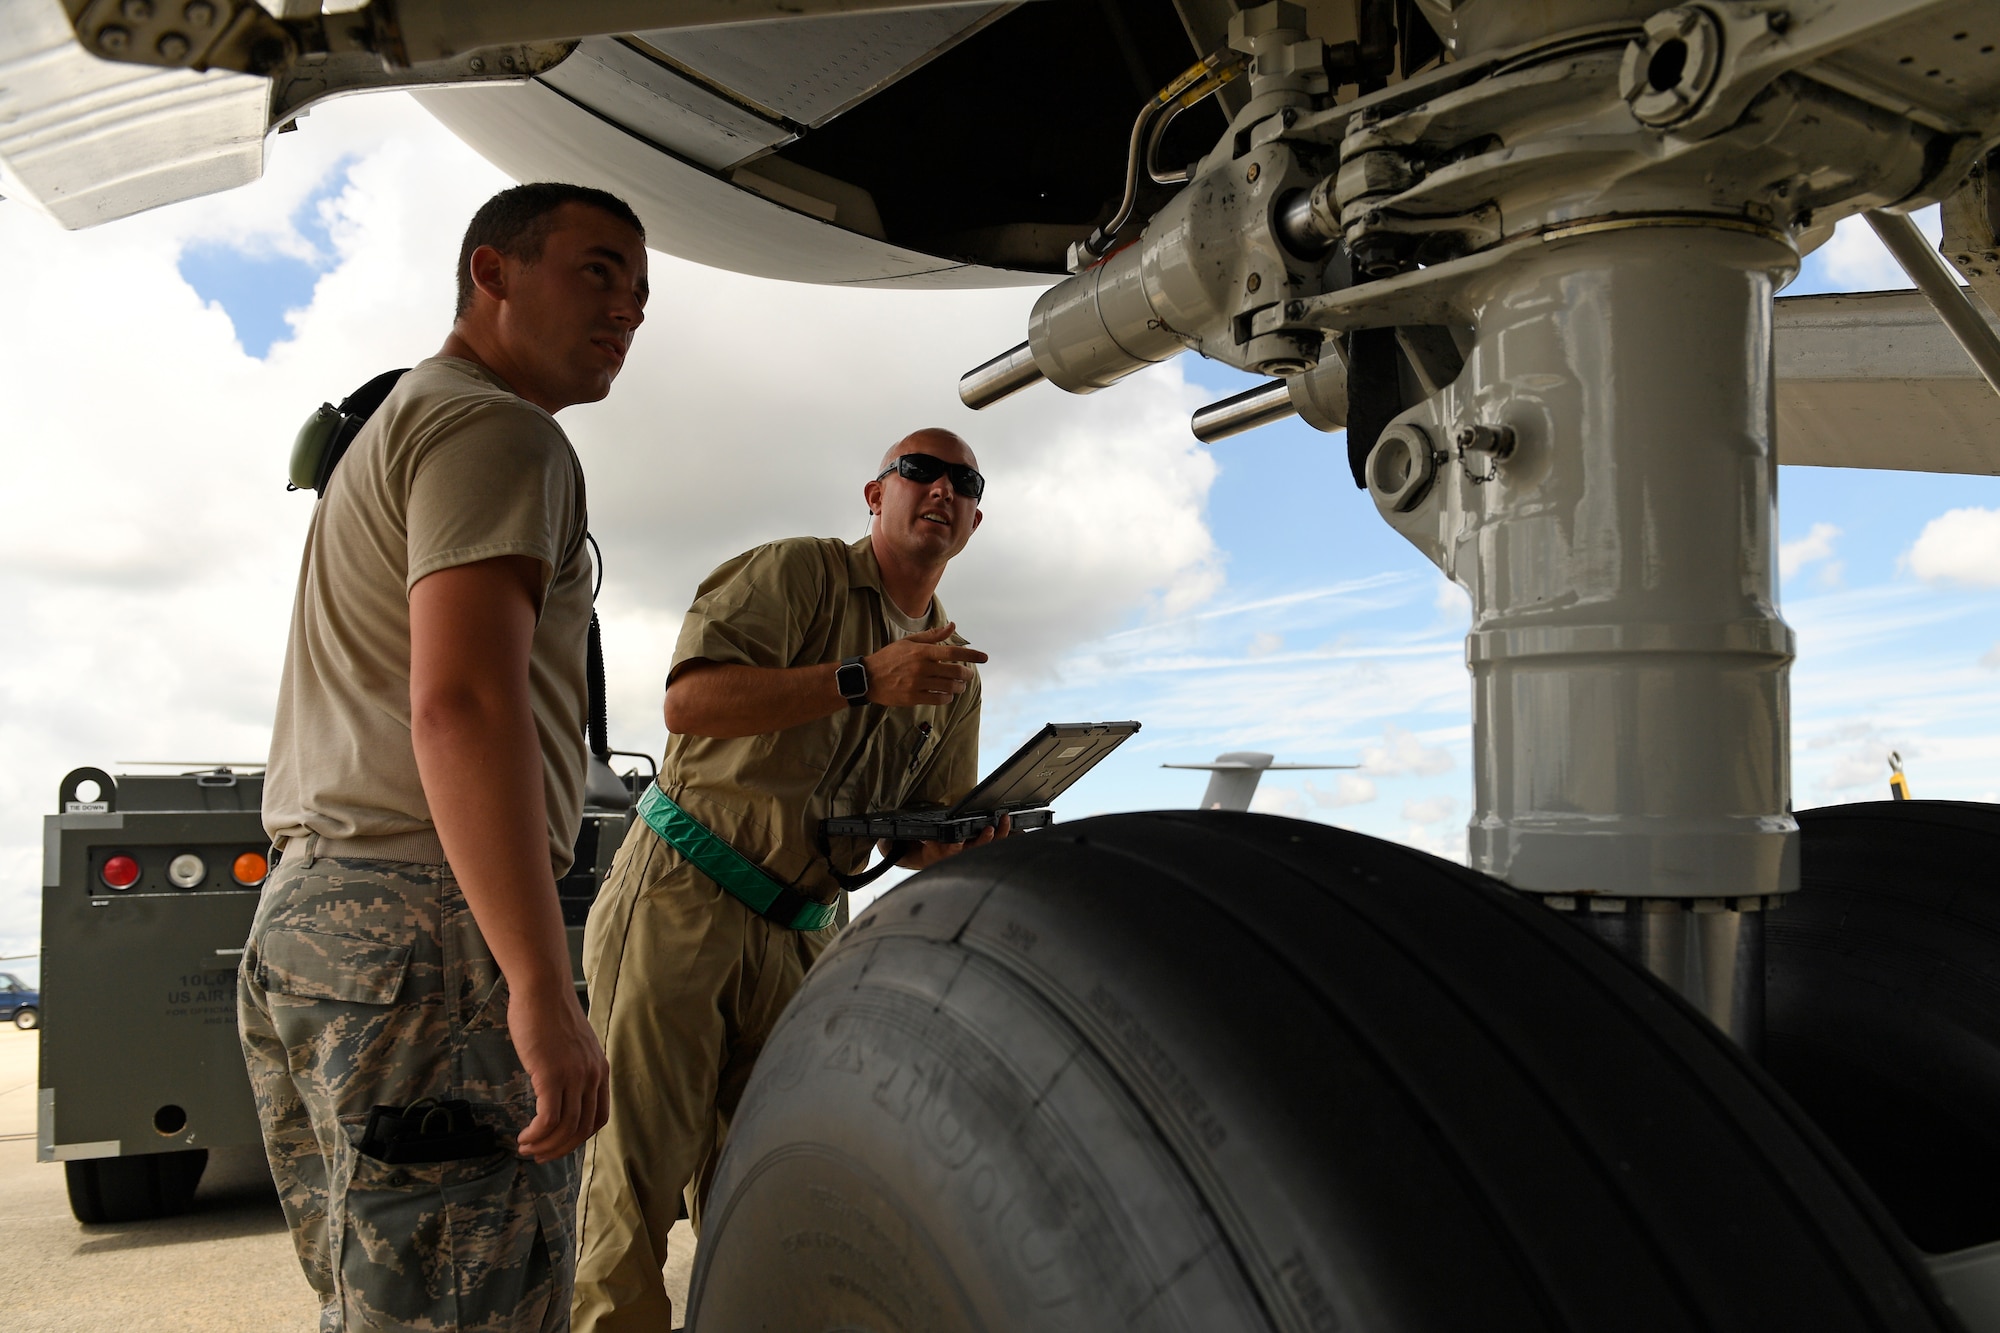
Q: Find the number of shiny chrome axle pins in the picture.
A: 2